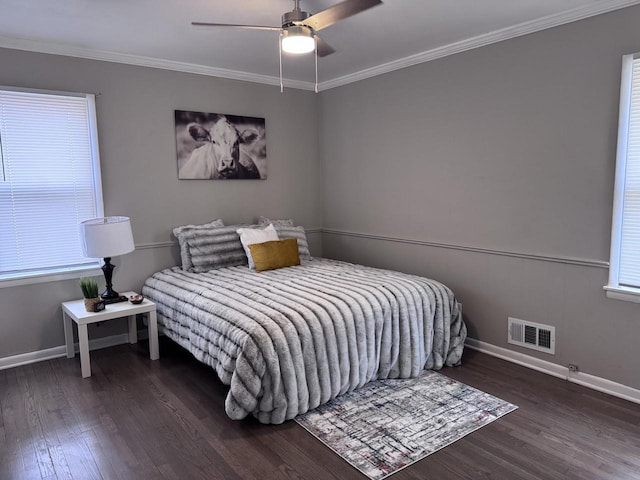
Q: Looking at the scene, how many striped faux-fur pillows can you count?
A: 2